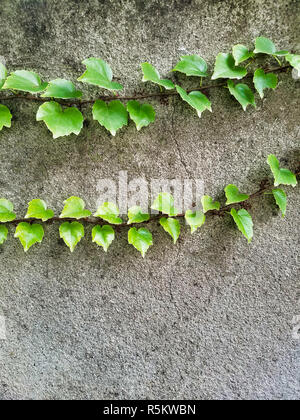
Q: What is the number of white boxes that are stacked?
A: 0